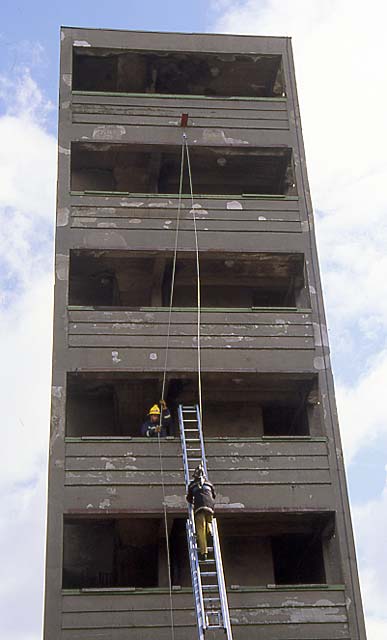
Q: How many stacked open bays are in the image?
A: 5